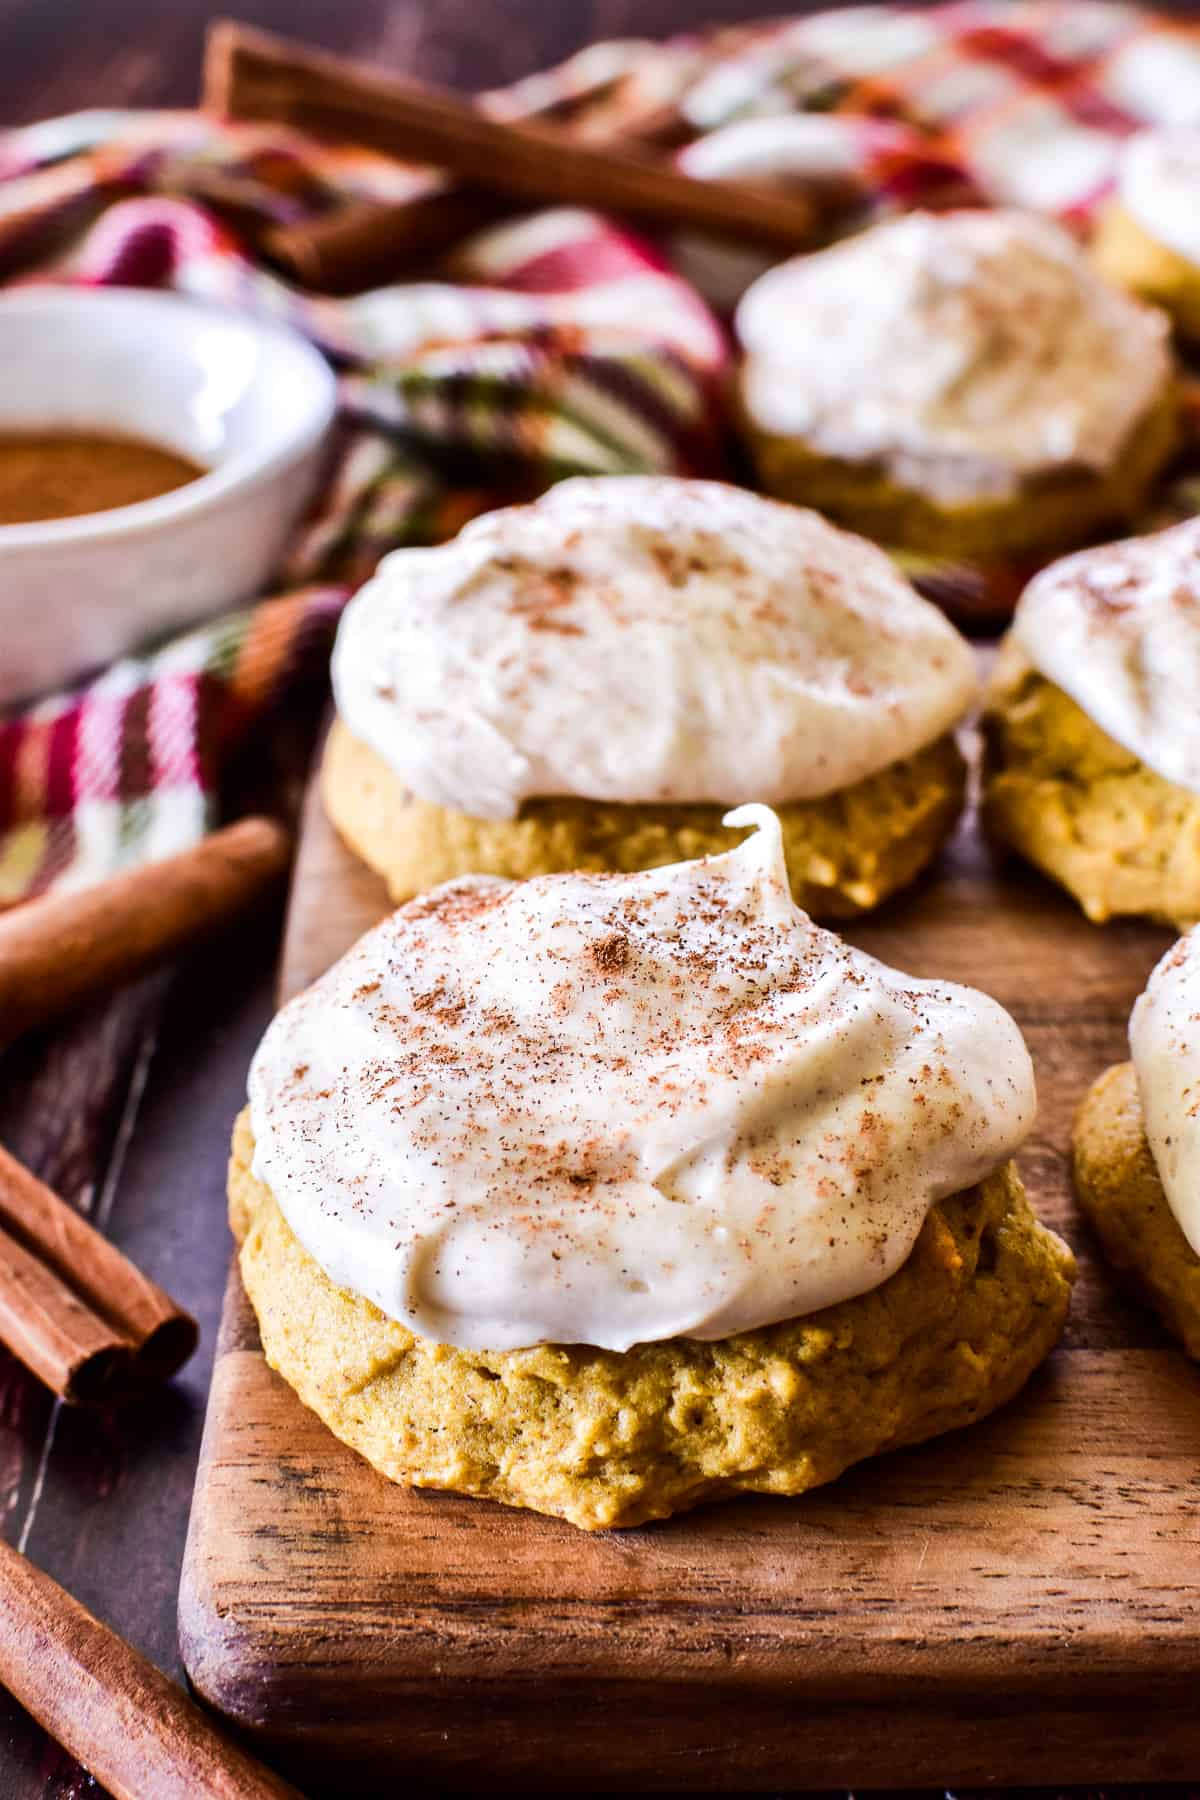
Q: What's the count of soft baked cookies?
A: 6